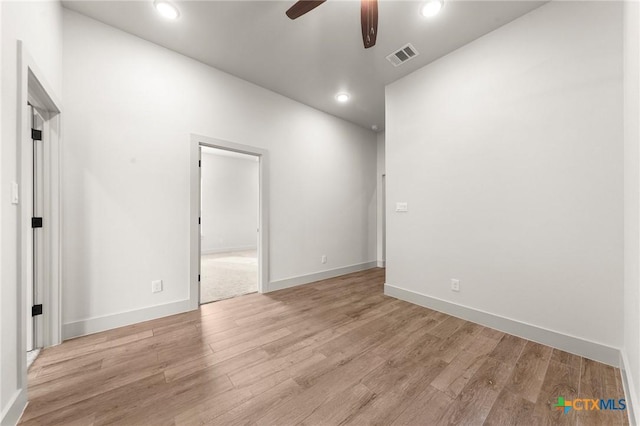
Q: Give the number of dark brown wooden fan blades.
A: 2